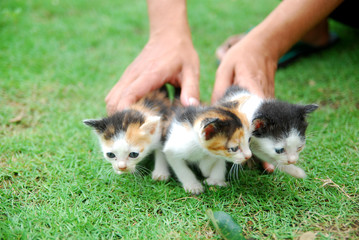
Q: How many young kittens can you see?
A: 3